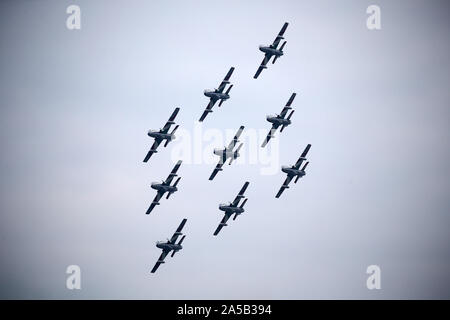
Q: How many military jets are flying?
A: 9